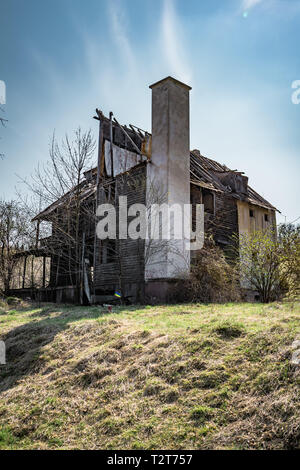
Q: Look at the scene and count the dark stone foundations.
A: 1